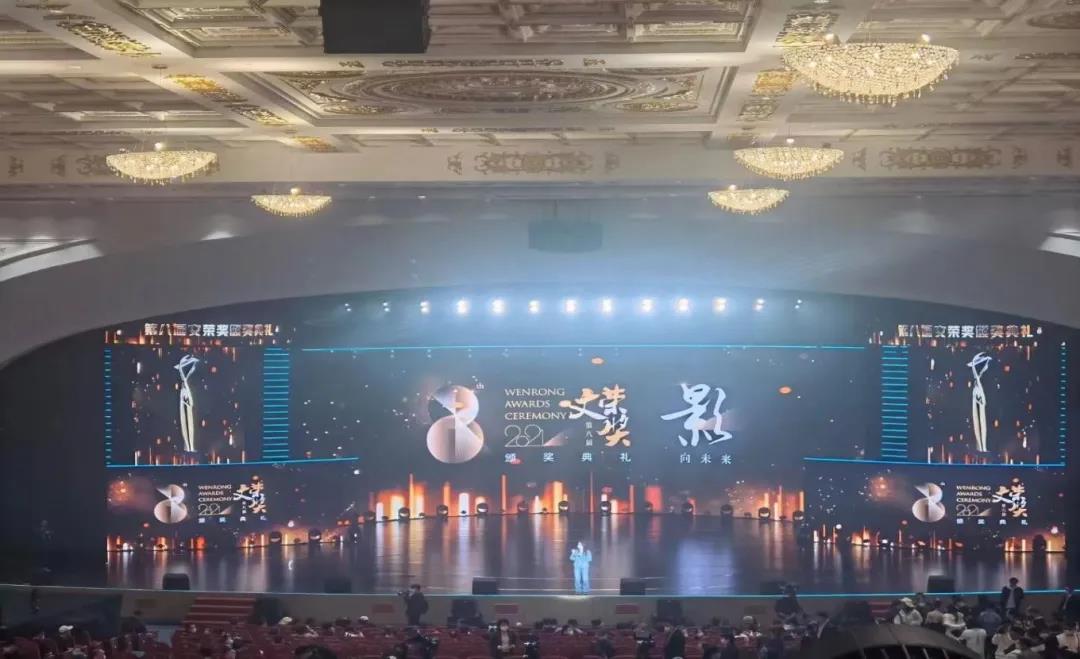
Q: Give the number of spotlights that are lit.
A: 13